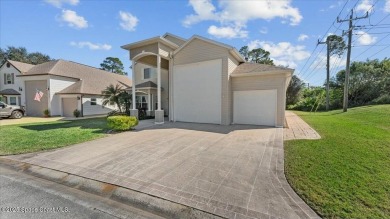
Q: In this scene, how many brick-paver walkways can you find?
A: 1